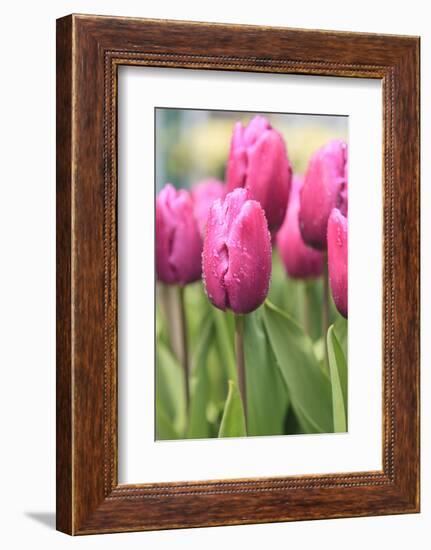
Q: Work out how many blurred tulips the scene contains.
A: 2